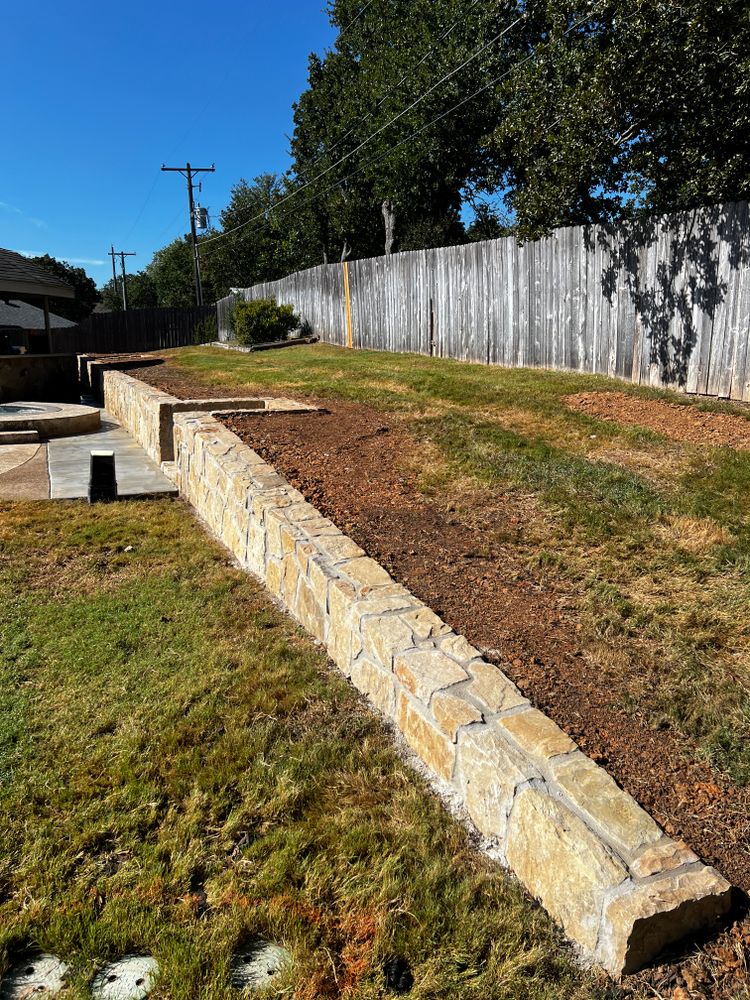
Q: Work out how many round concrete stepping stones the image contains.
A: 3